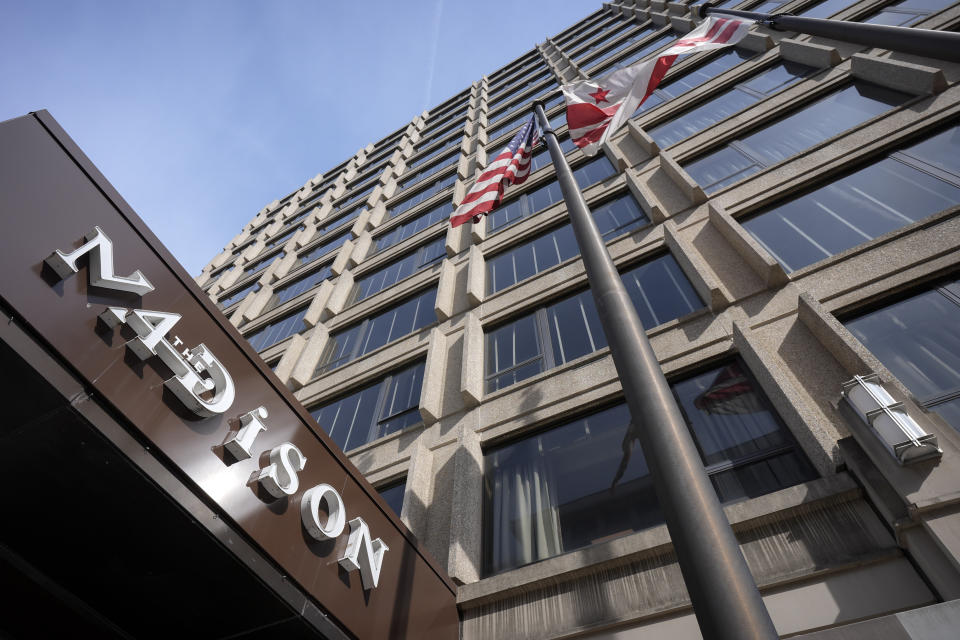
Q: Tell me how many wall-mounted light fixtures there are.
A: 1